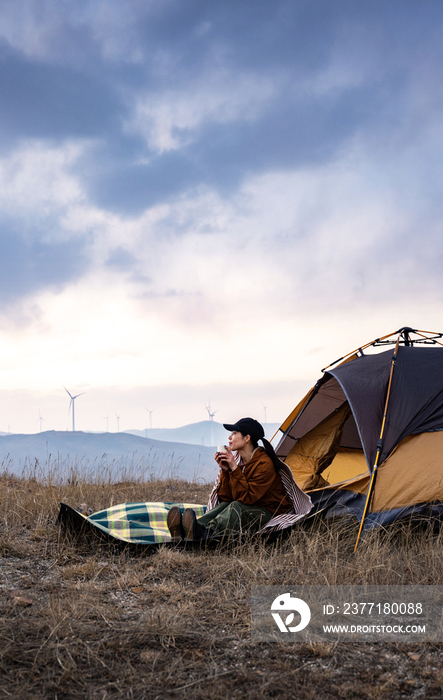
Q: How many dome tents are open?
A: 1